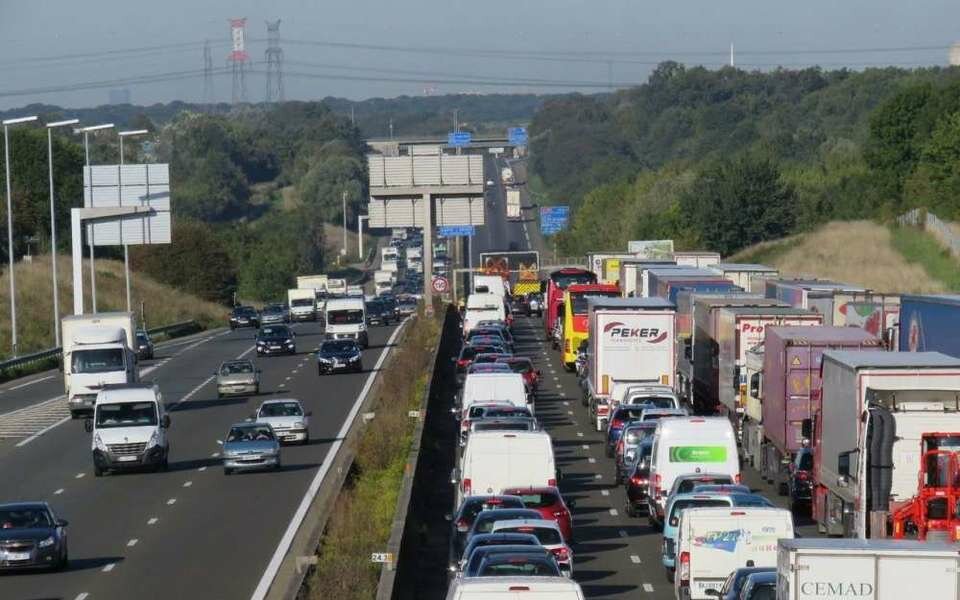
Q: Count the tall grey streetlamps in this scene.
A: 4